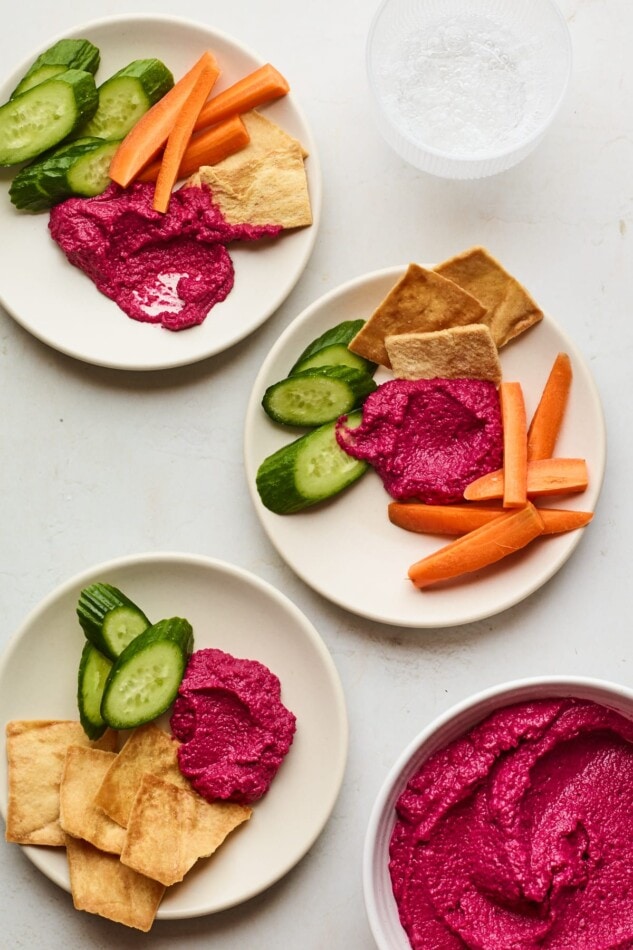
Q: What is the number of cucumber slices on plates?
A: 10